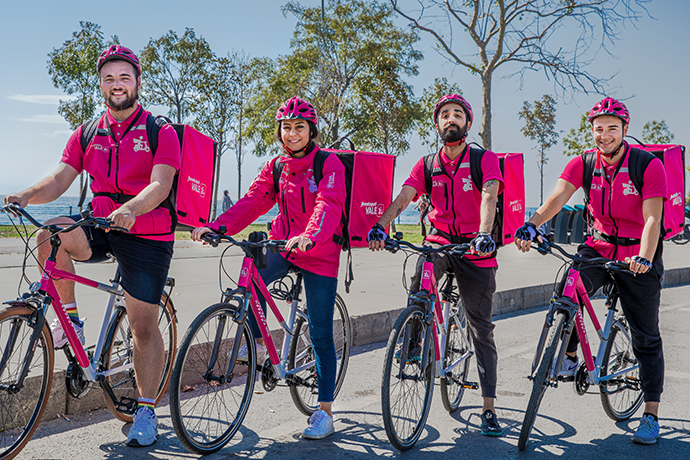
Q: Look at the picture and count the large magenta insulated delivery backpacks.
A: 4